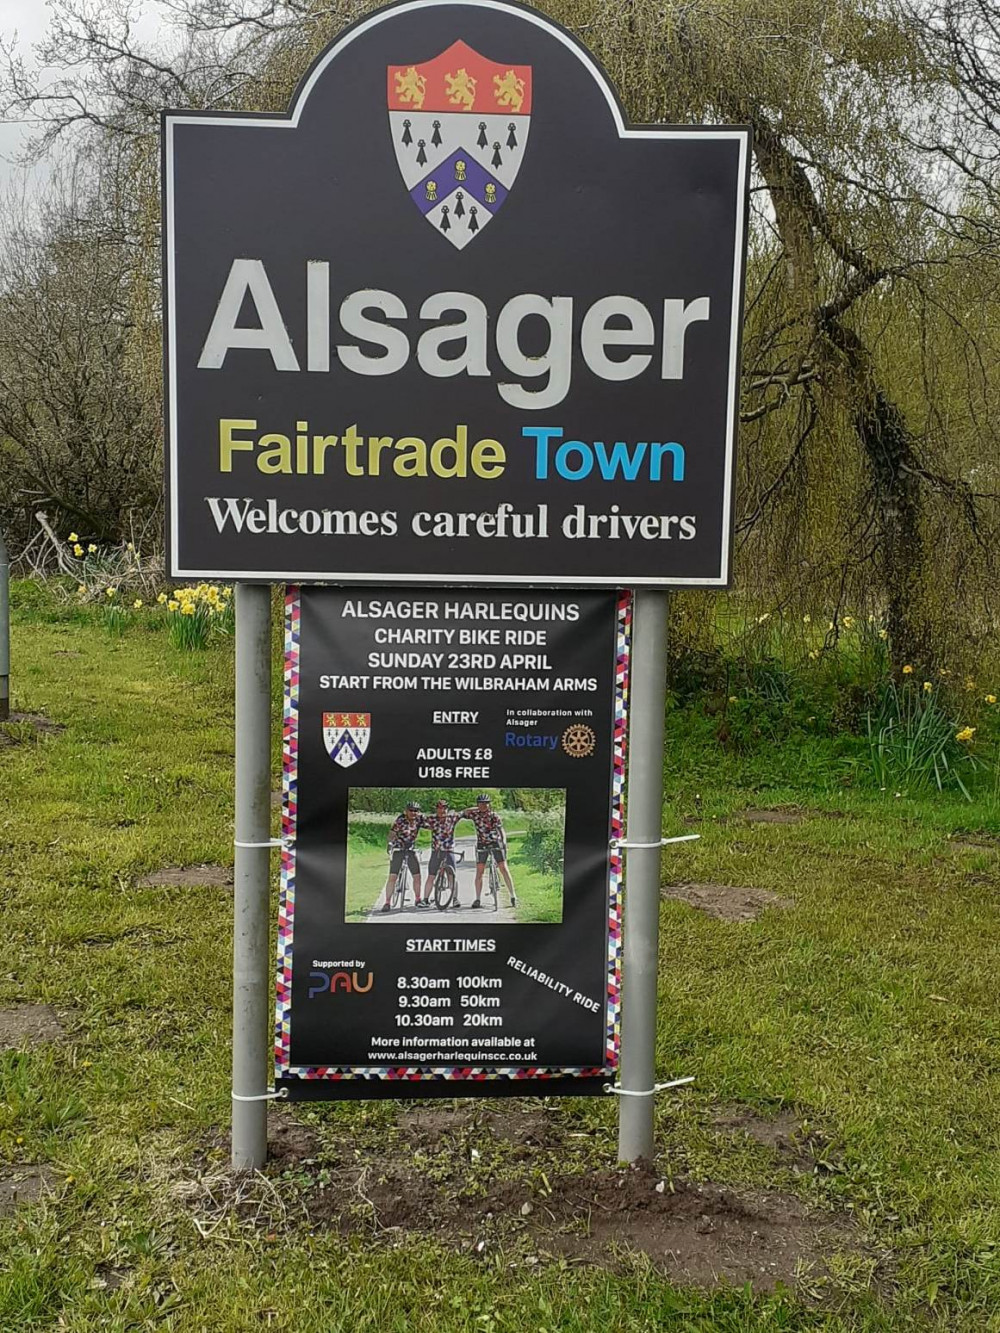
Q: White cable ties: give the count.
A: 4